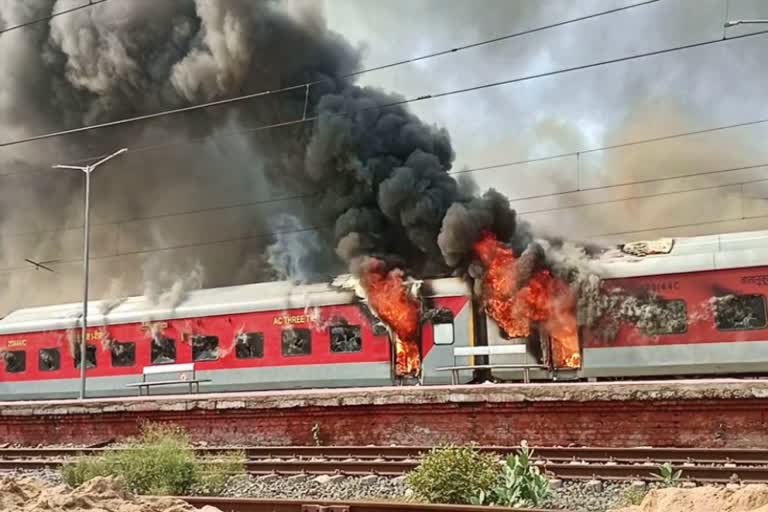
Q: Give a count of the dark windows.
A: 11